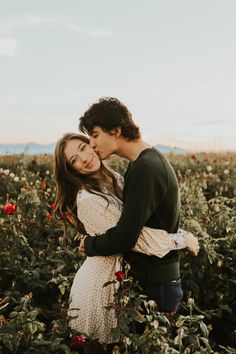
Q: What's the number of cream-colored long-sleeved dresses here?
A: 1